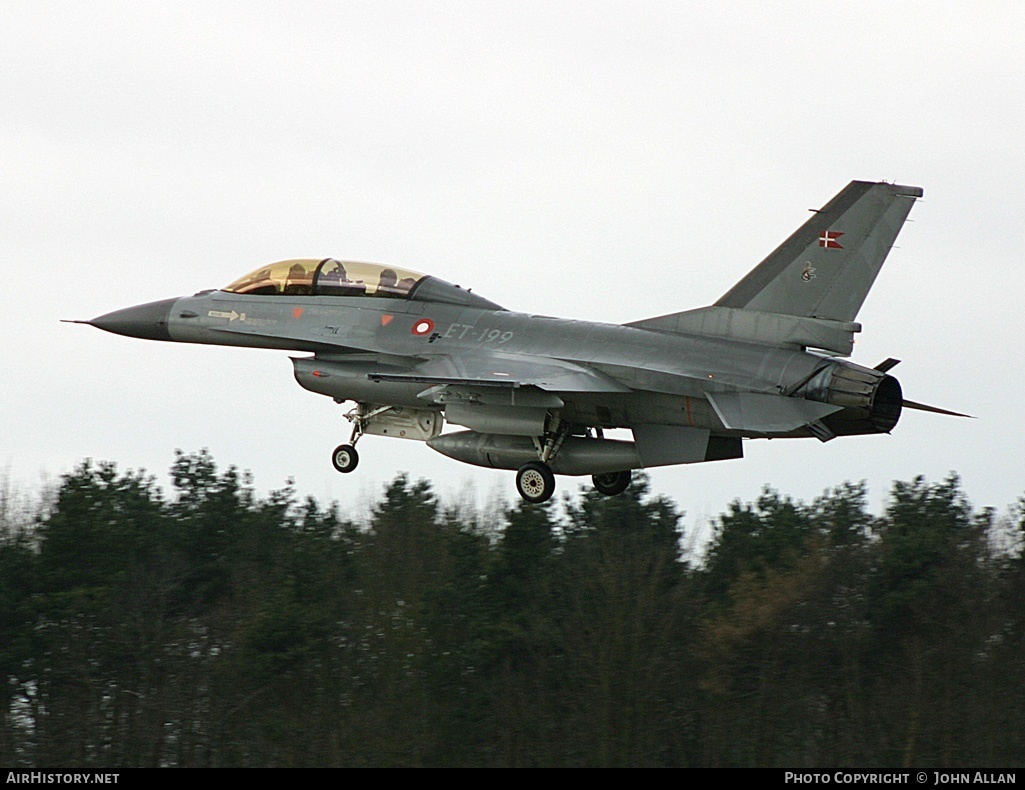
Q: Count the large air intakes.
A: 1